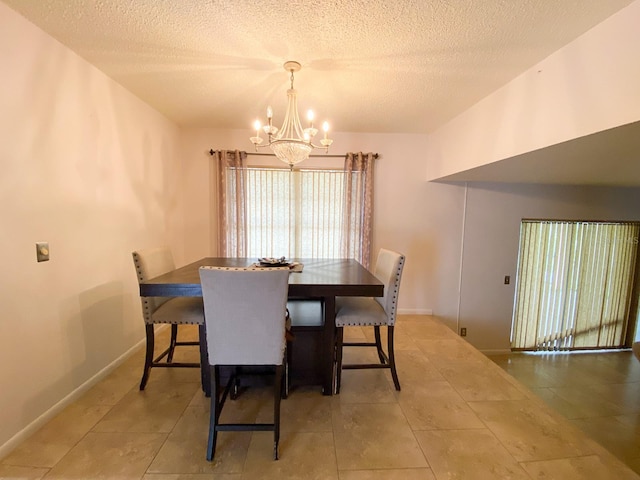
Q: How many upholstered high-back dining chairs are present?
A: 3